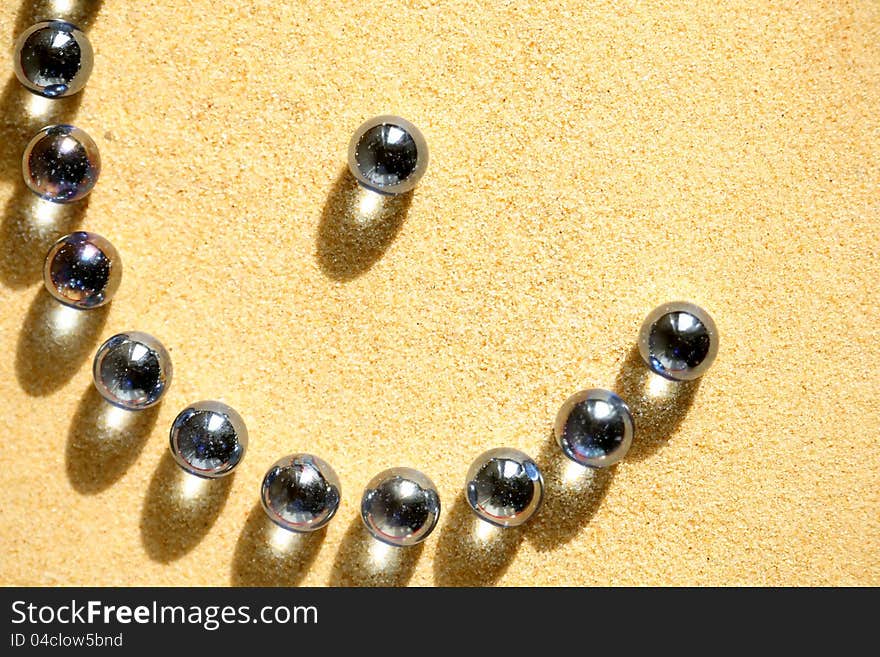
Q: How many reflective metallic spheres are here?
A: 11